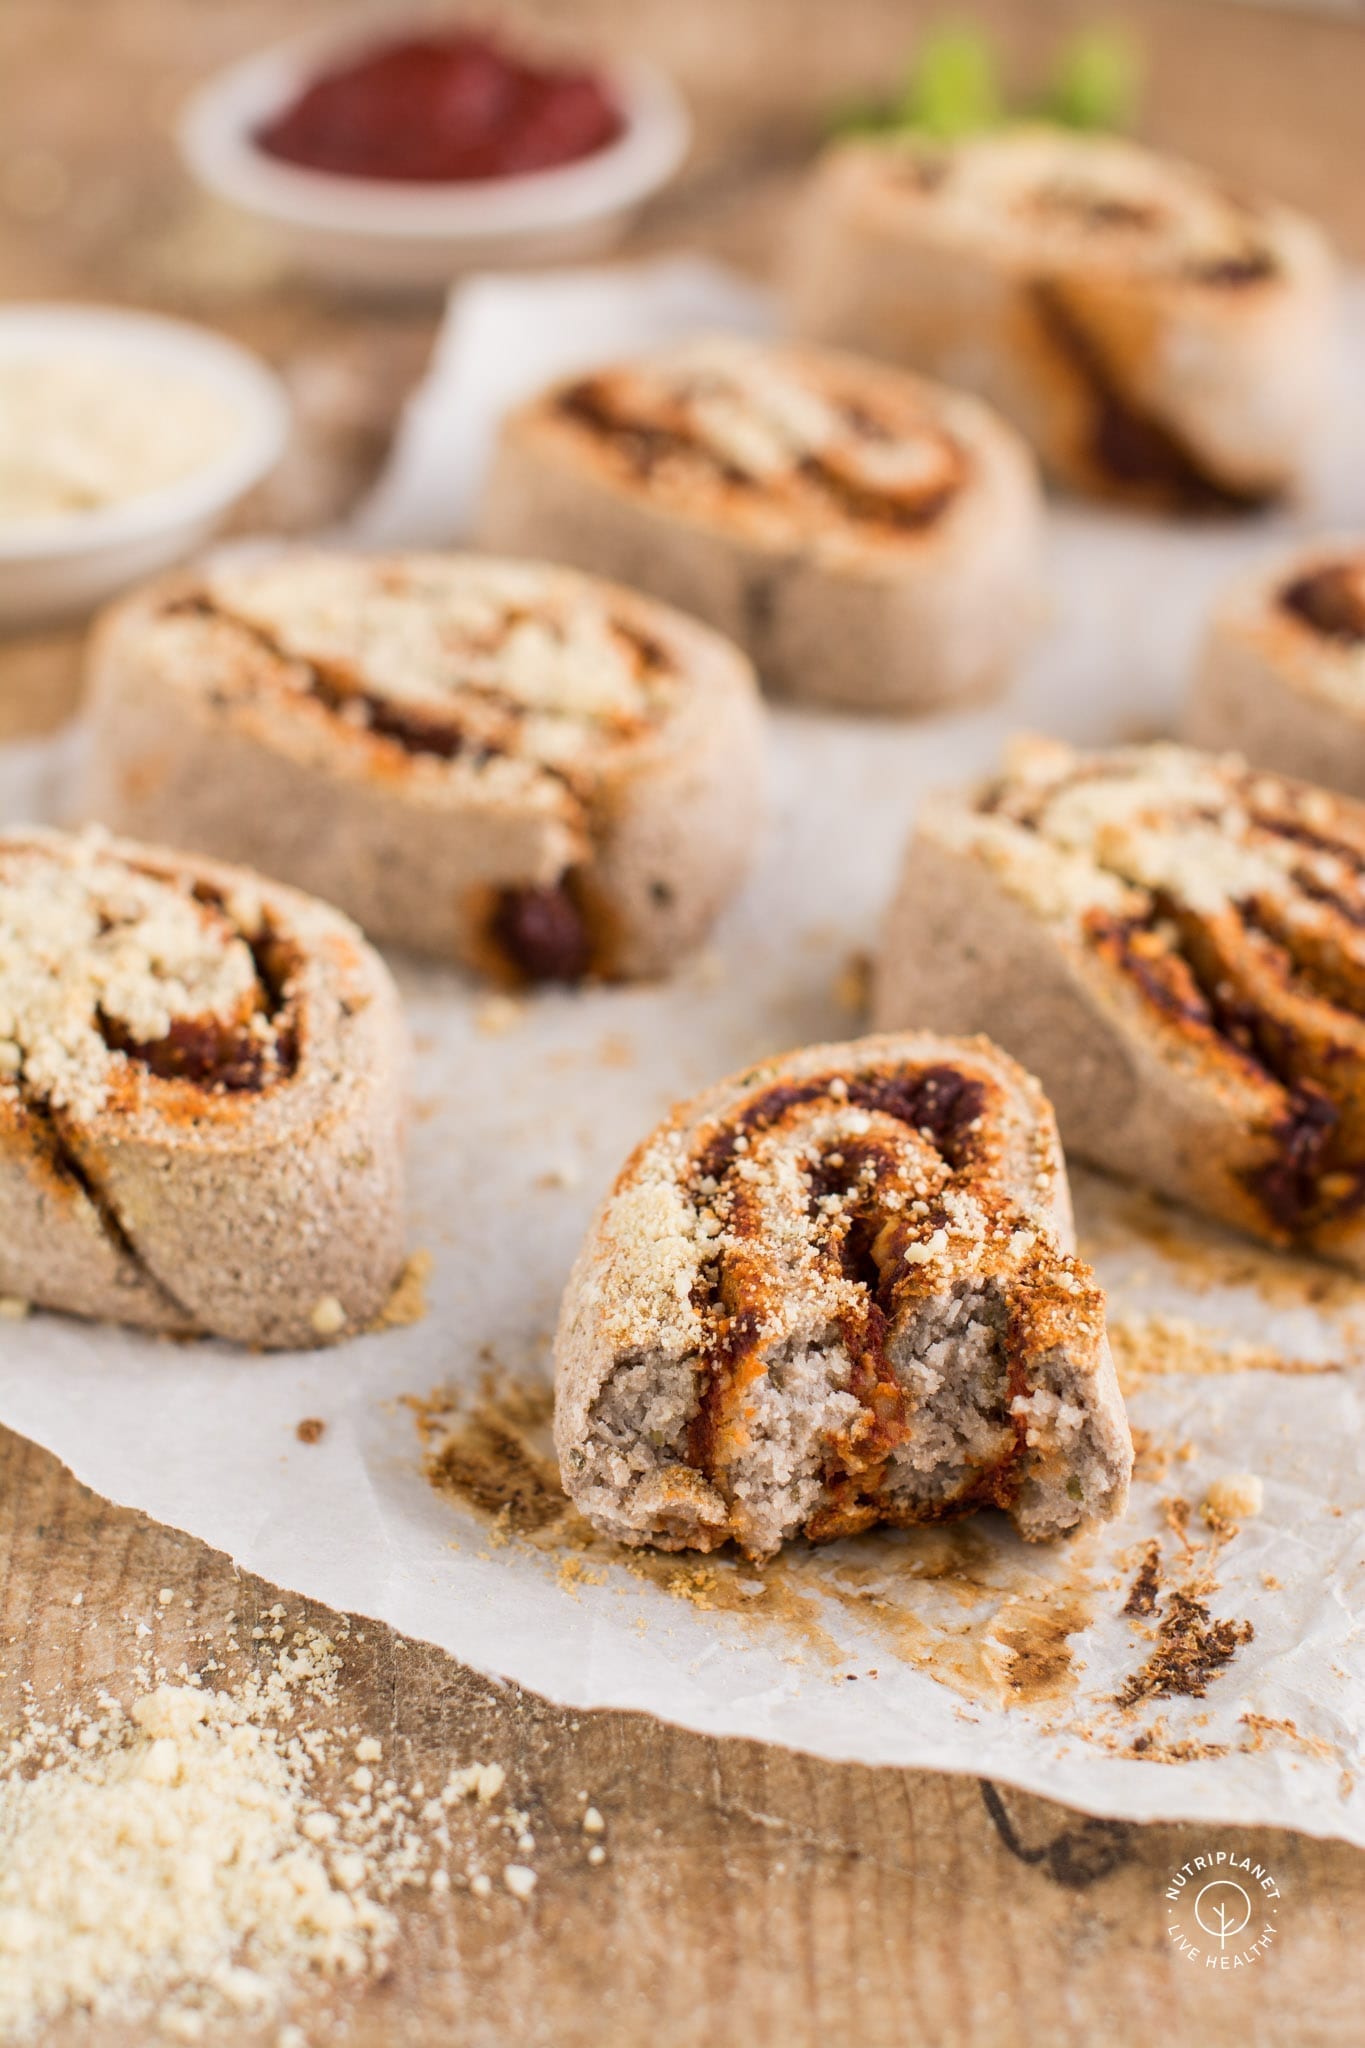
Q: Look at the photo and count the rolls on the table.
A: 7